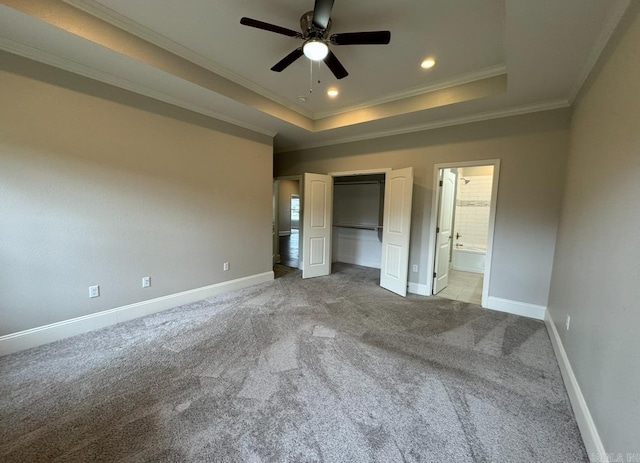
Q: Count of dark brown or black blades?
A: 5